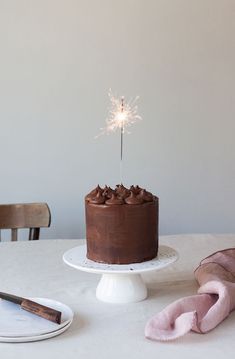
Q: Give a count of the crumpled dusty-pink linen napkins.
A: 1